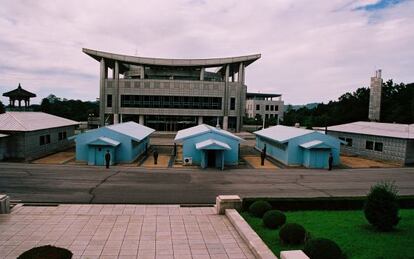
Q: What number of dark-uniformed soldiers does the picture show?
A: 4